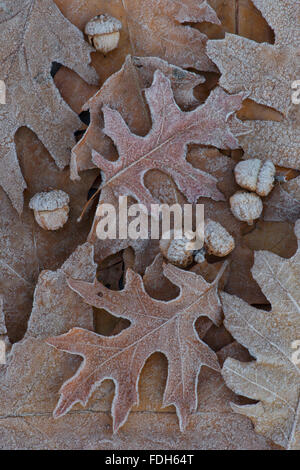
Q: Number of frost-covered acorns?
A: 6